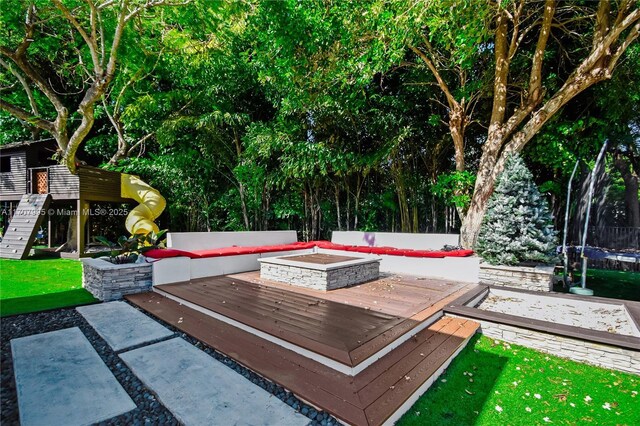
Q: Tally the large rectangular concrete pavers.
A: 3